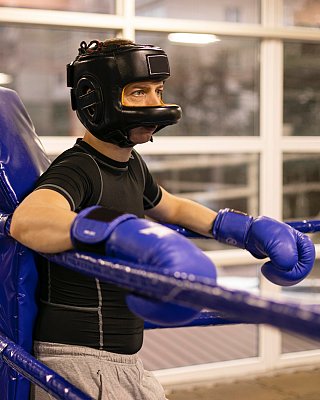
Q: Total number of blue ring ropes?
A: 4